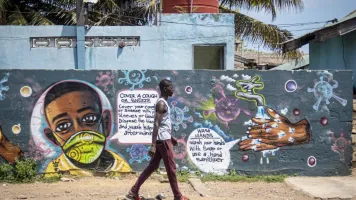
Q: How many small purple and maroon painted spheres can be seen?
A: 6